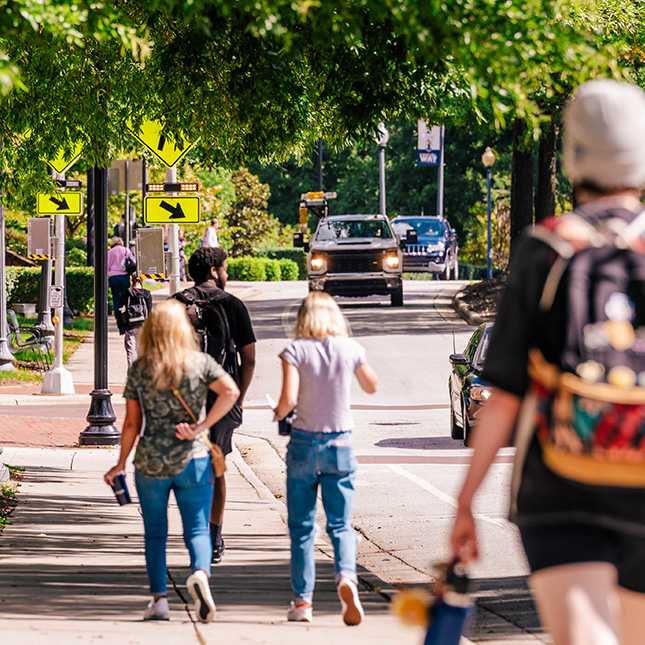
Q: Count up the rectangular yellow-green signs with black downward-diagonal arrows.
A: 2